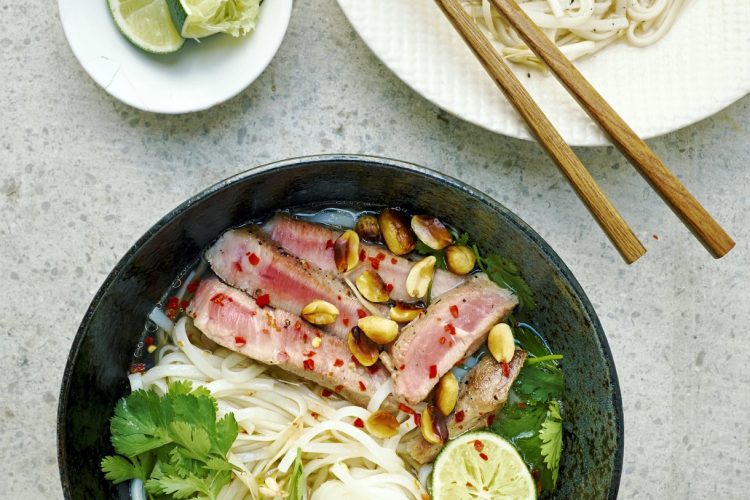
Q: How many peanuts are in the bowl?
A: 15